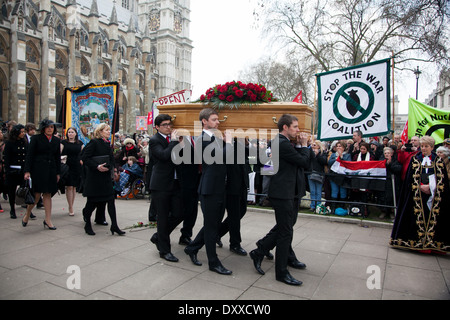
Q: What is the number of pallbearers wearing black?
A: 6